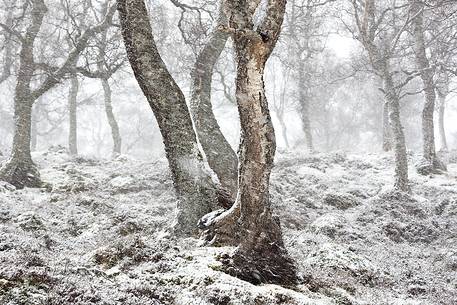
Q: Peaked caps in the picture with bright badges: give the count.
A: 0